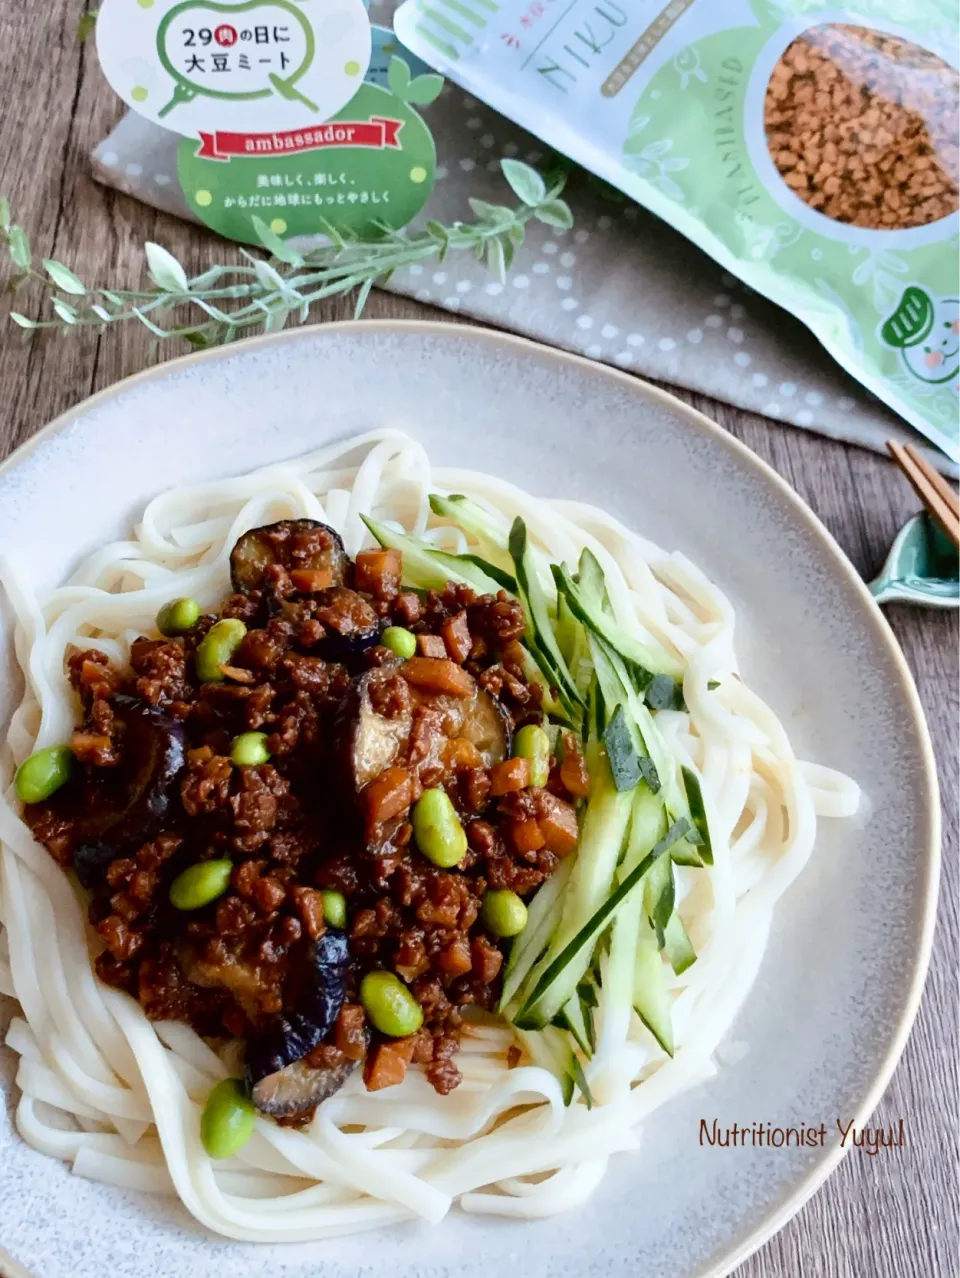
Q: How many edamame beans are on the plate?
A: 12